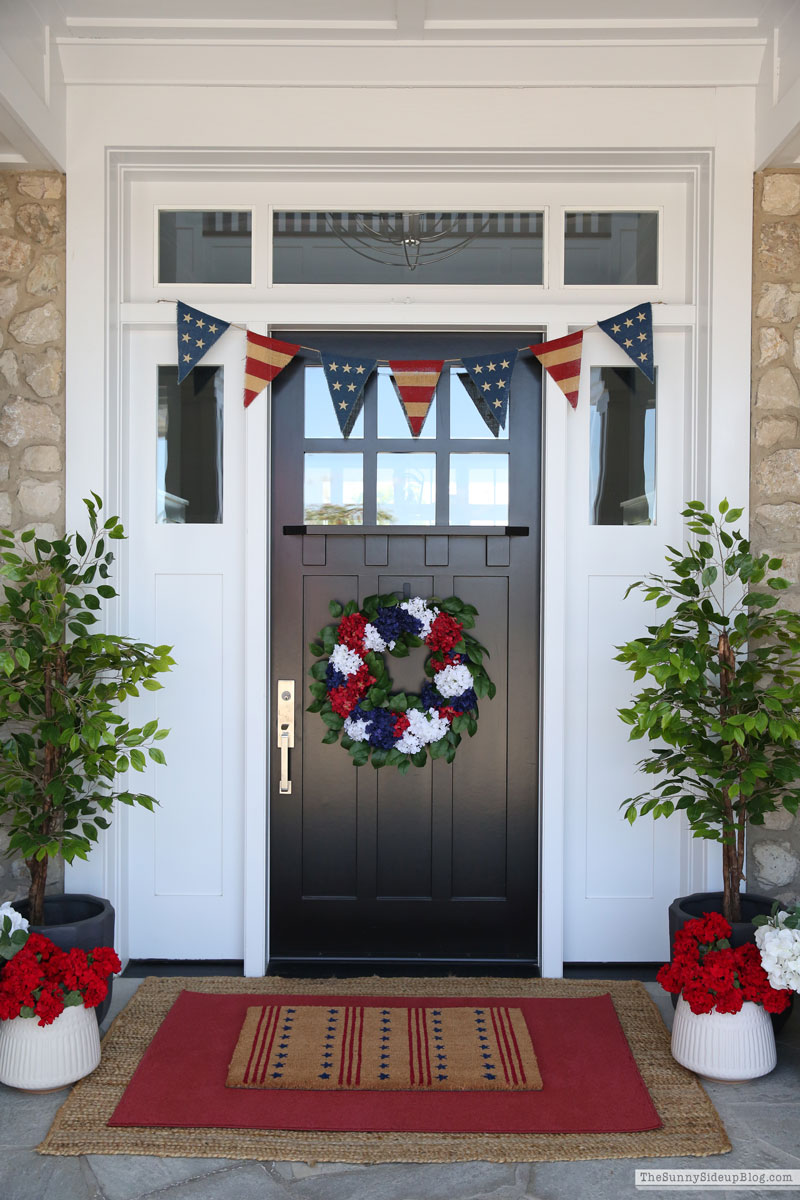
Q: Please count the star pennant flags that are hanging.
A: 4